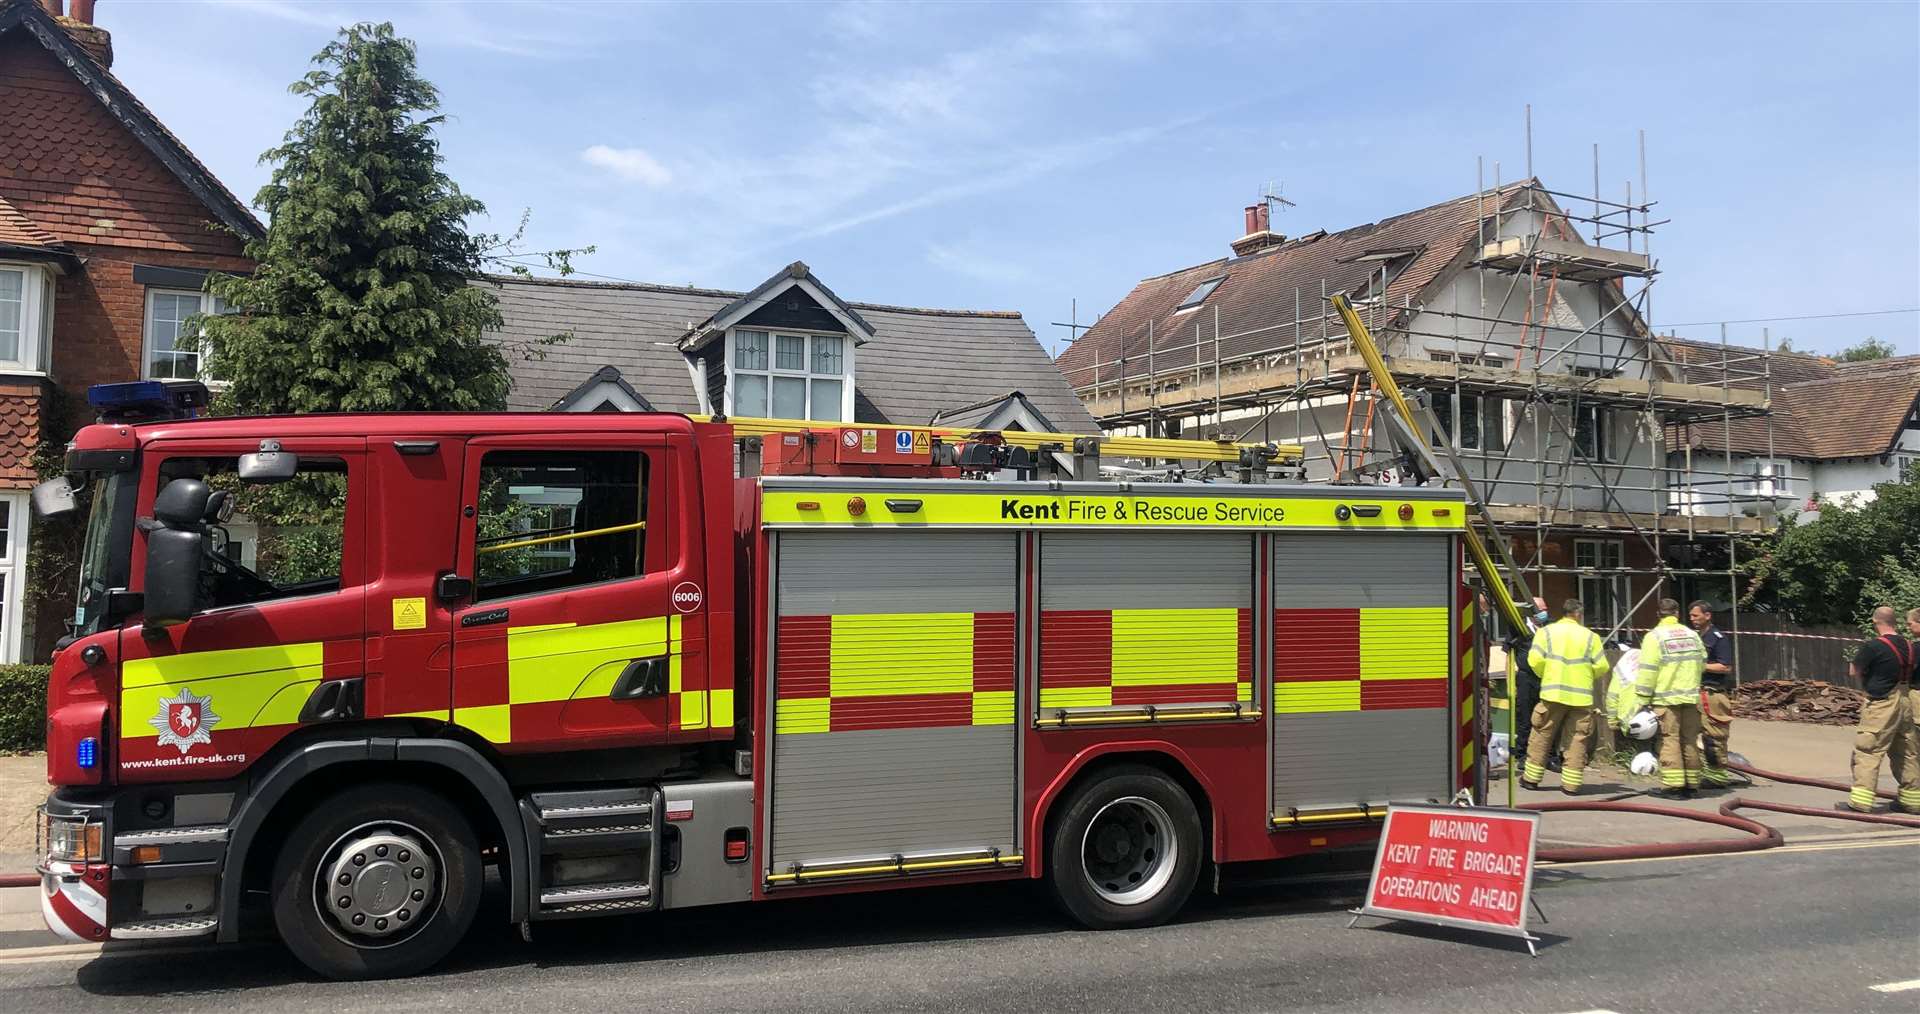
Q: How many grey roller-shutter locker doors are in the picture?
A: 3